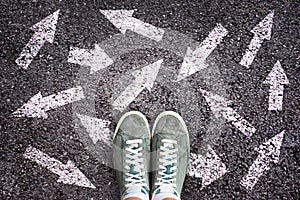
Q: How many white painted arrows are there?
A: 13